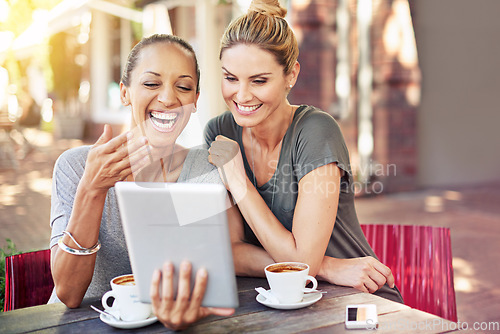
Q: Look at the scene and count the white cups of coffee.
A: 2